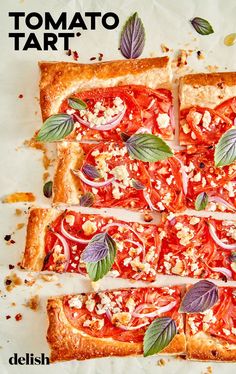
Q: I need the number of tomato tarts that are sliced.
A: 8